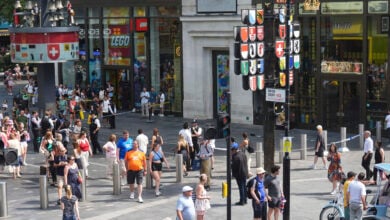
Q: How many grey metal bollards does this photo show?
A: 13